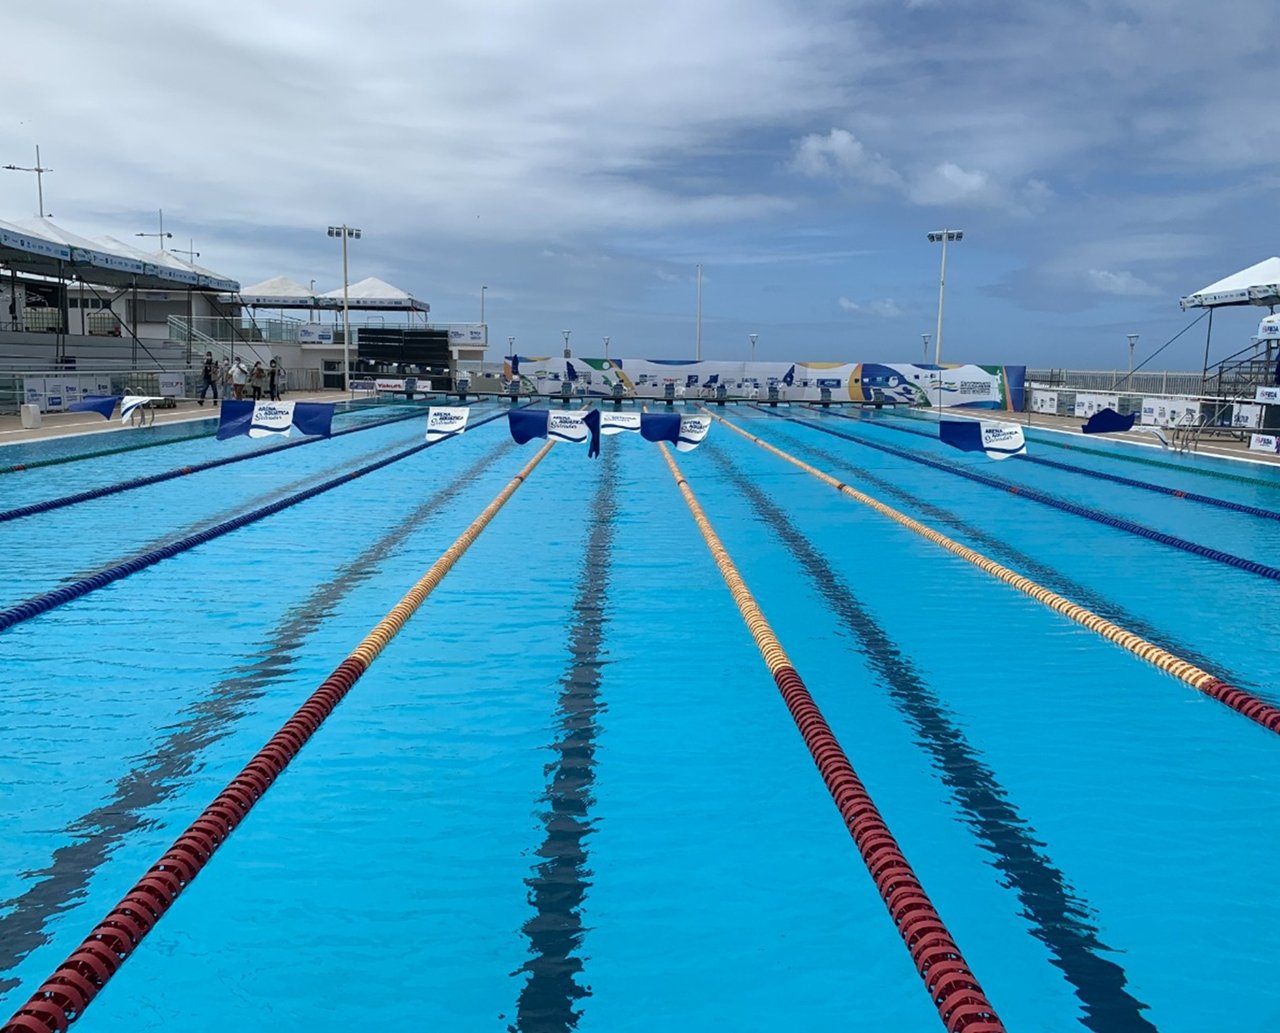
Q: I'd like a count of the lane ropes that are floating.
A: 9